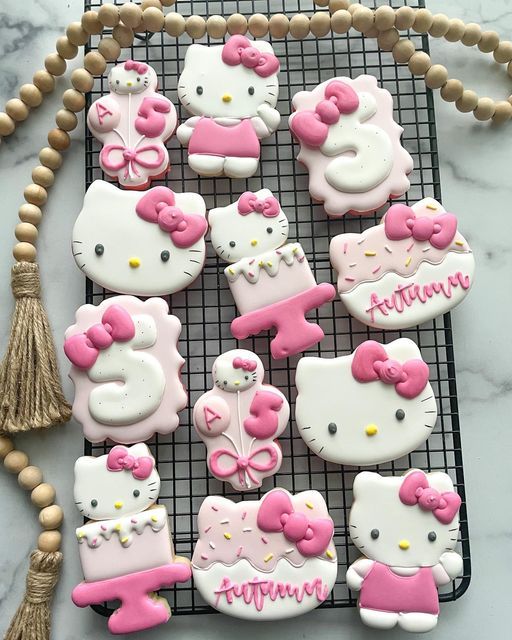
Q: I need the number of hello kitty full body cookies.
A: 2